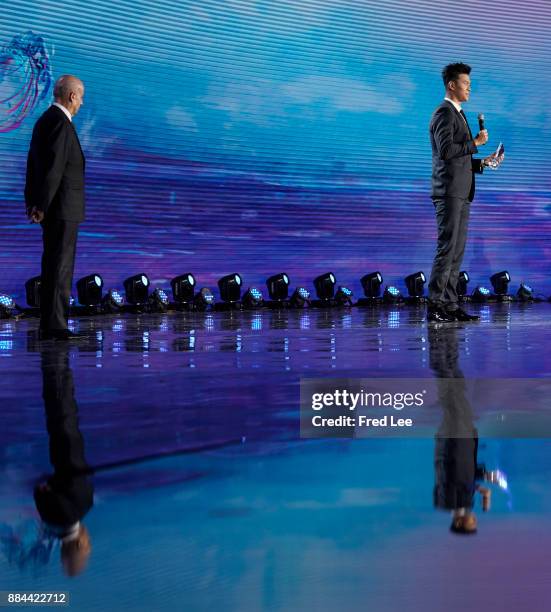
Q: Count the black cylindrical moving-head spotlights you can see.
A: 11